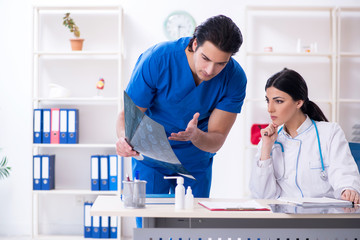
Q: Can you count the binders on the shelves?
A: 14